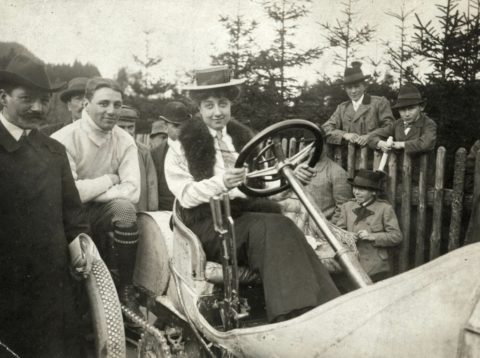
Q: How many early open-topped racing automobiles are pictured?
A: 1